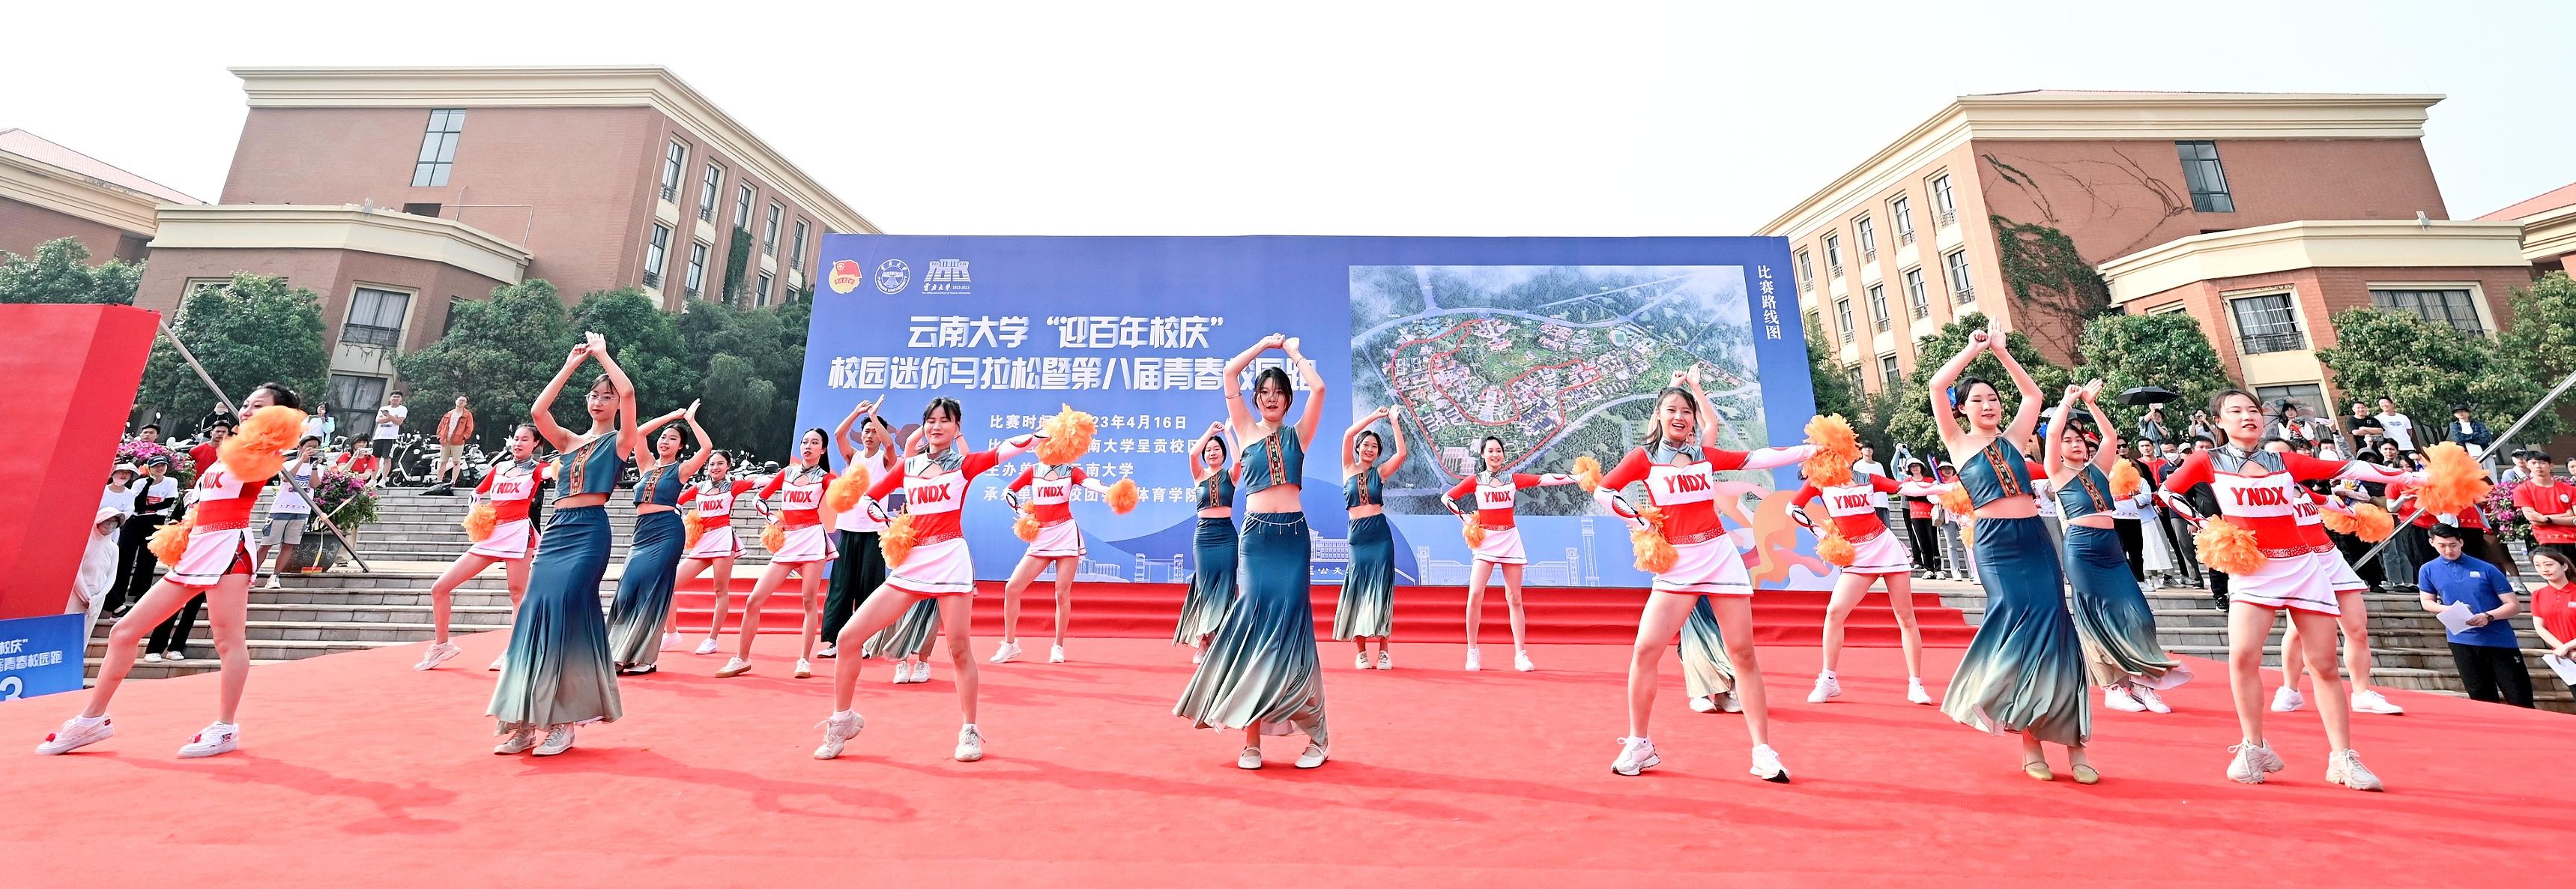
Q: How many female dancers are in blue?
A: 9